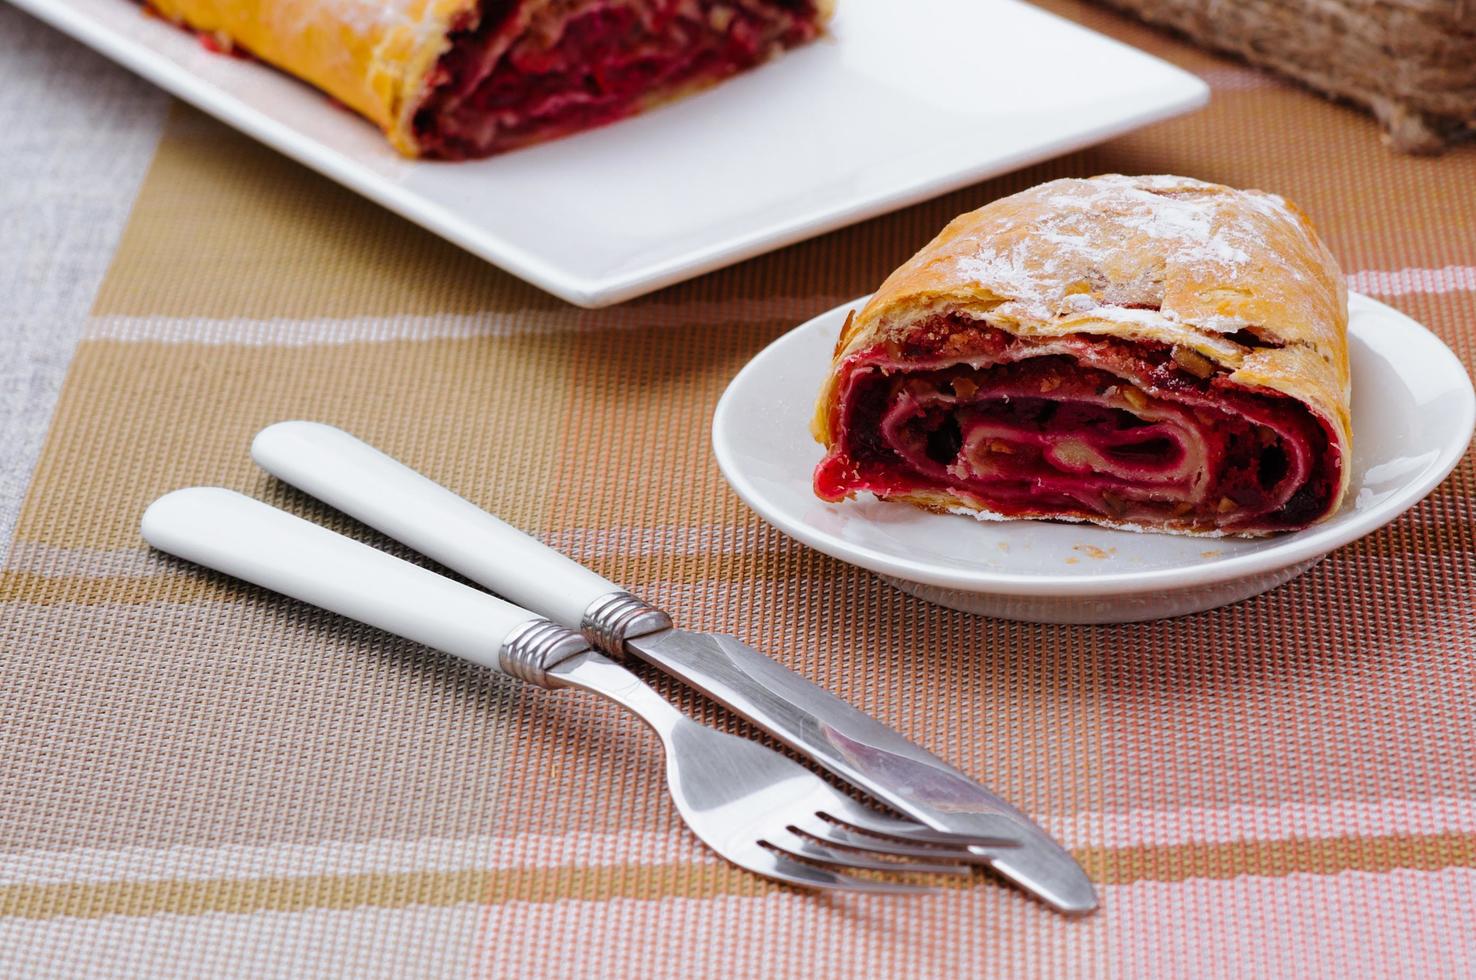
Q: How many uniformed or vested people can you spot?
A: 0